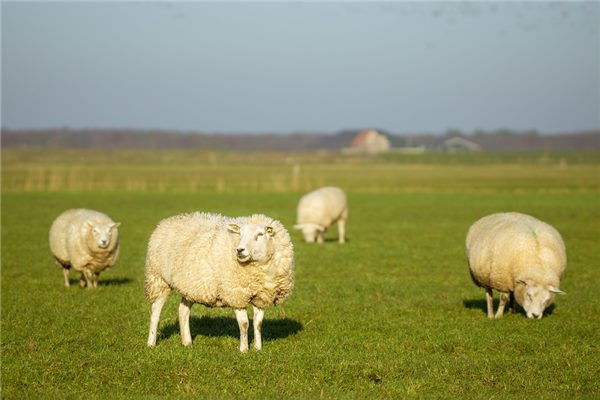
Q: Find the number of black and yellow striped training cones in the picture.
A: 0